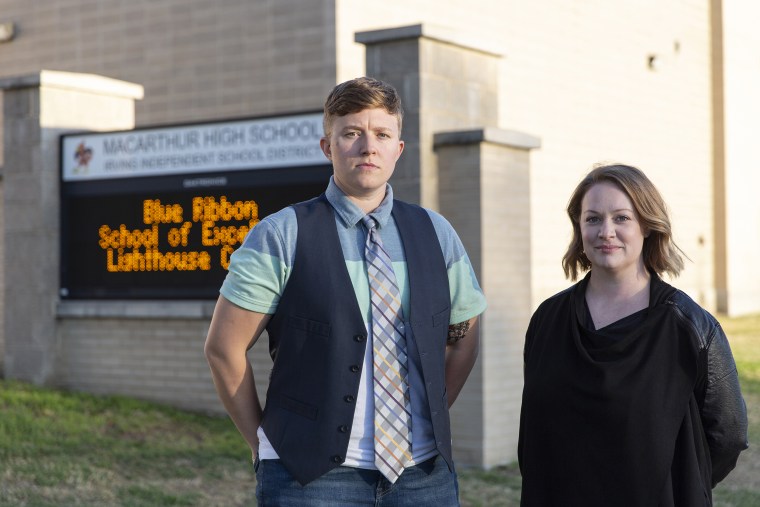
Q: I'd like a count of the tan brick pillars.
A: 3